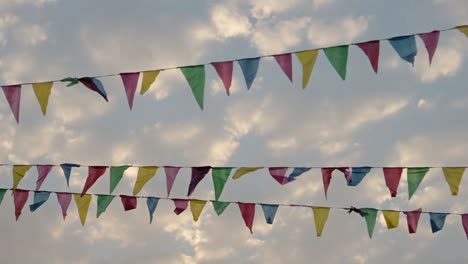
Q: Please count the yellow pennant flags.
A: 12